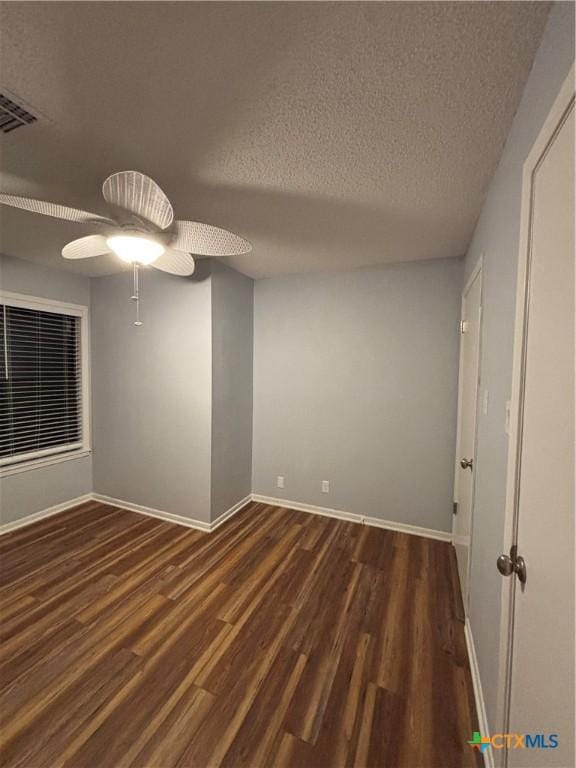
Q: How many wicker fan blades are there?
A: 5